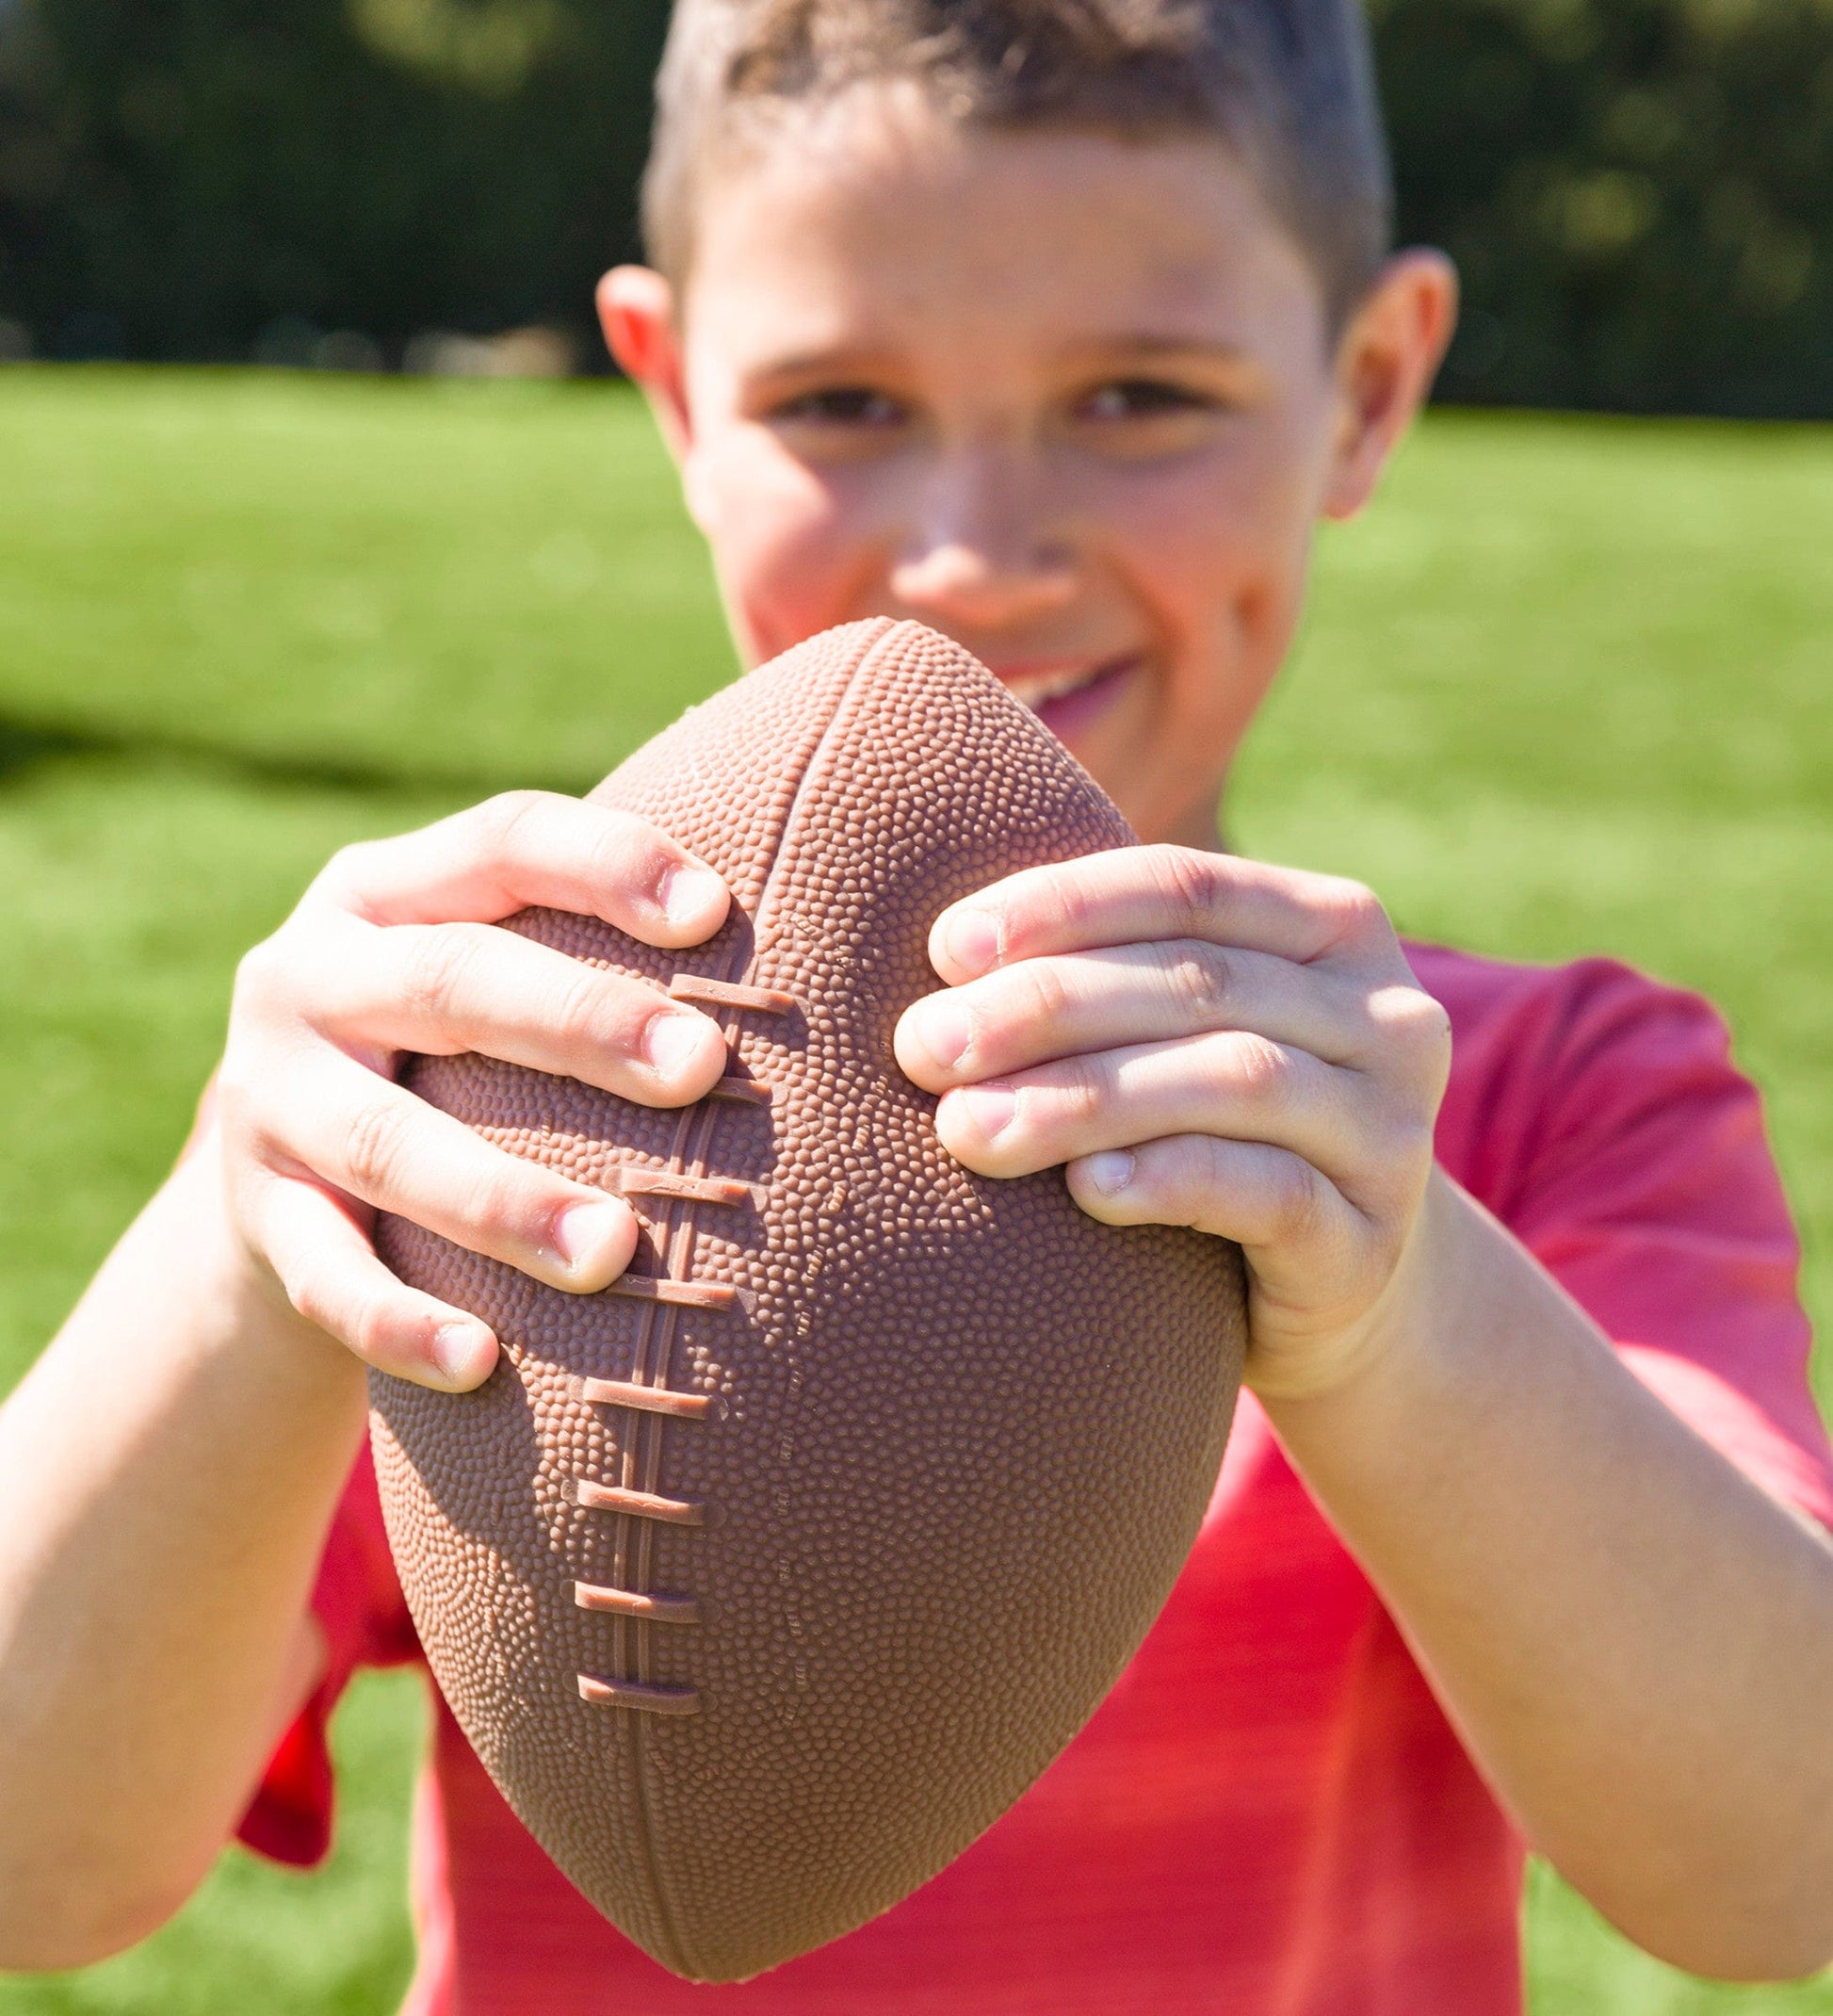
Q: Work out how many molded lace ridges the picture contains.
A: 8